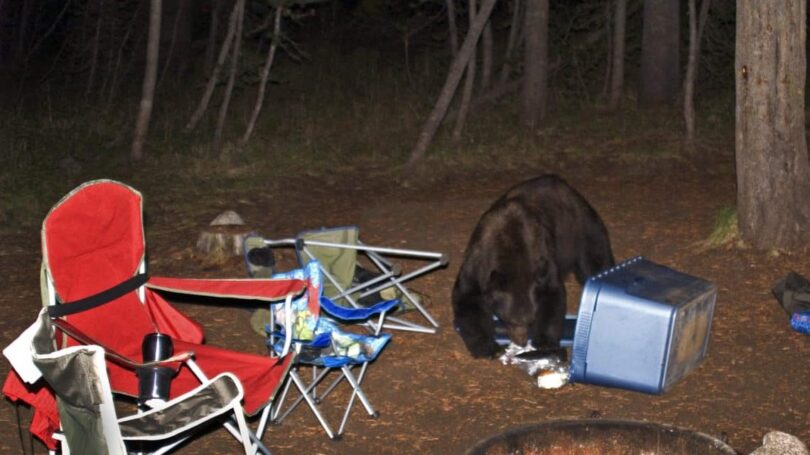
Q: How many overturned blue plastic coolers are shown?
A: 1